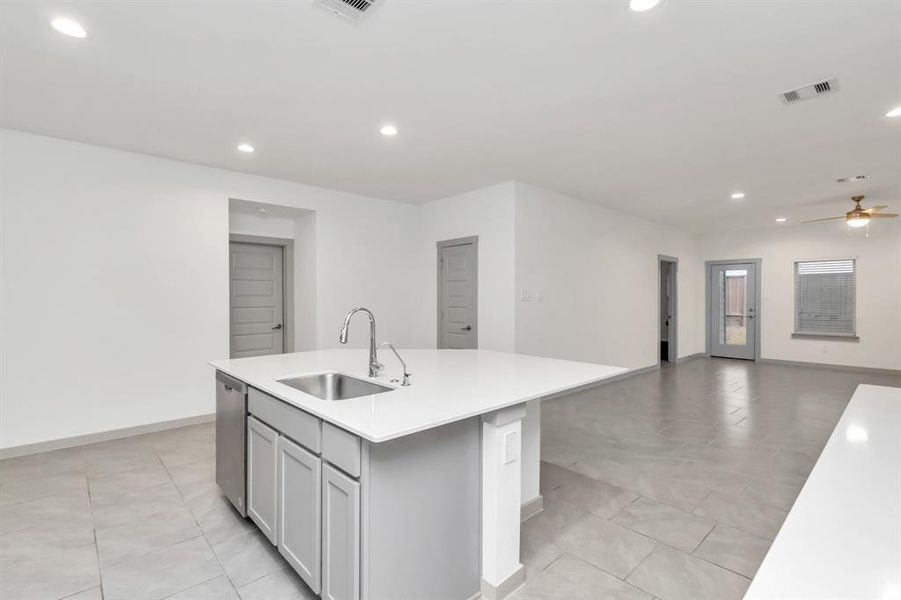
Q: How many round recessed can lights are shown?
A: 7